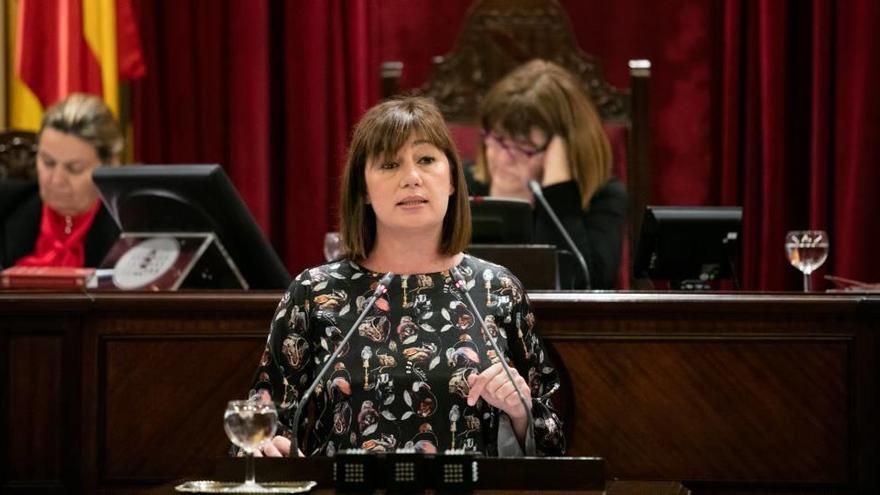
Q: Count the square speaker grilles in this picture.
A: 3